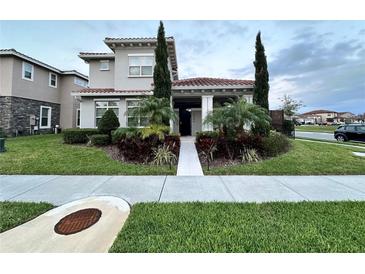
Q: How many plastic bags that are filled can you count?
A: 0